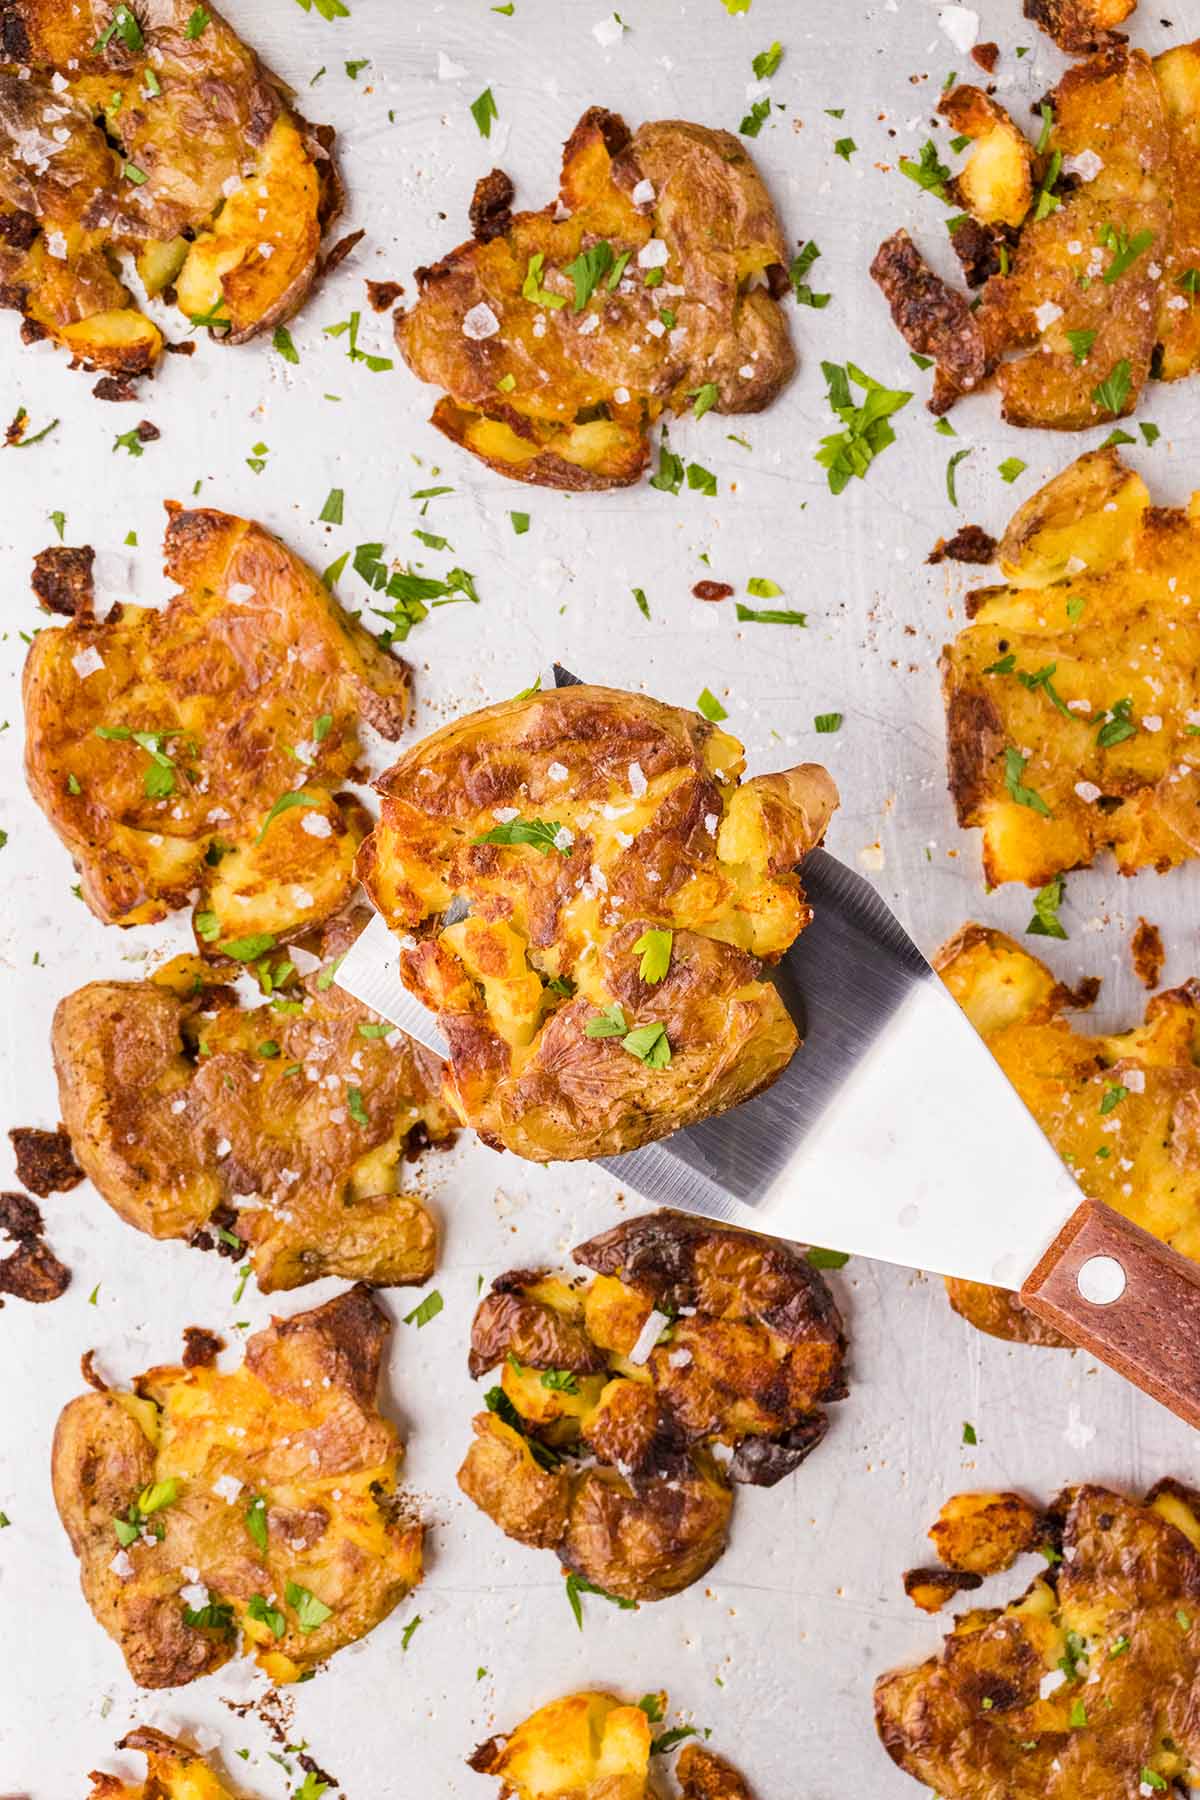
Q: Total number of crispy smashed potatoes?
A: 13